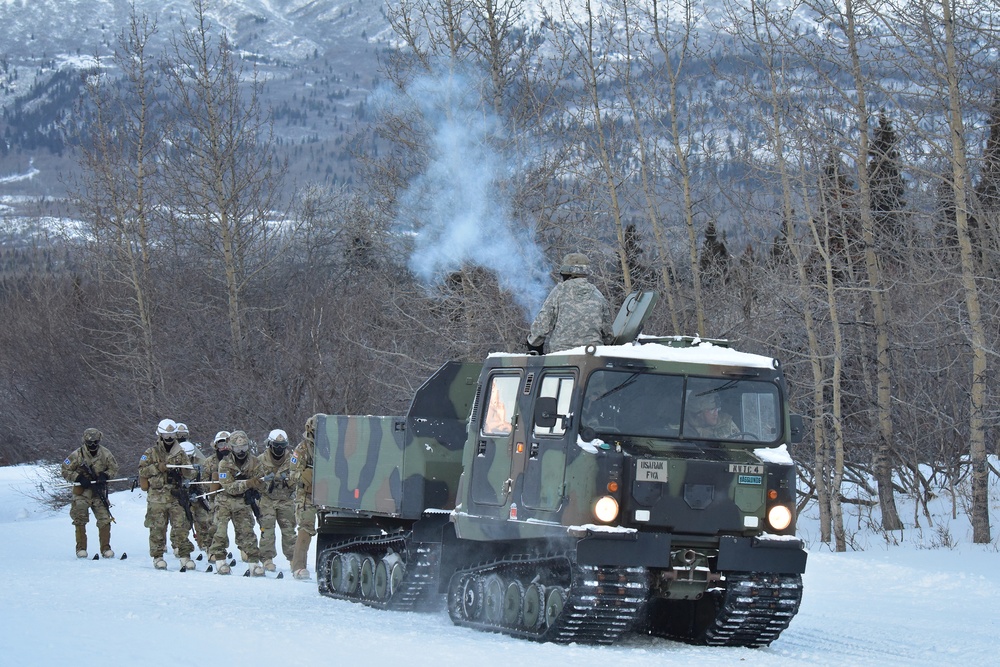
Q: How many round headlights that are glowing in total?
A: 2